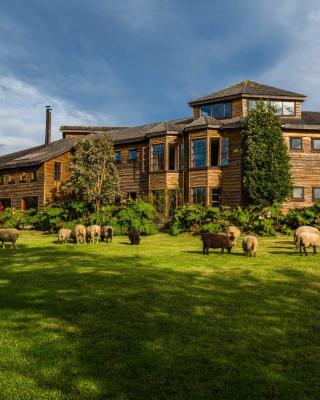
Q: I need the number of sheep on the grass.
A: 11